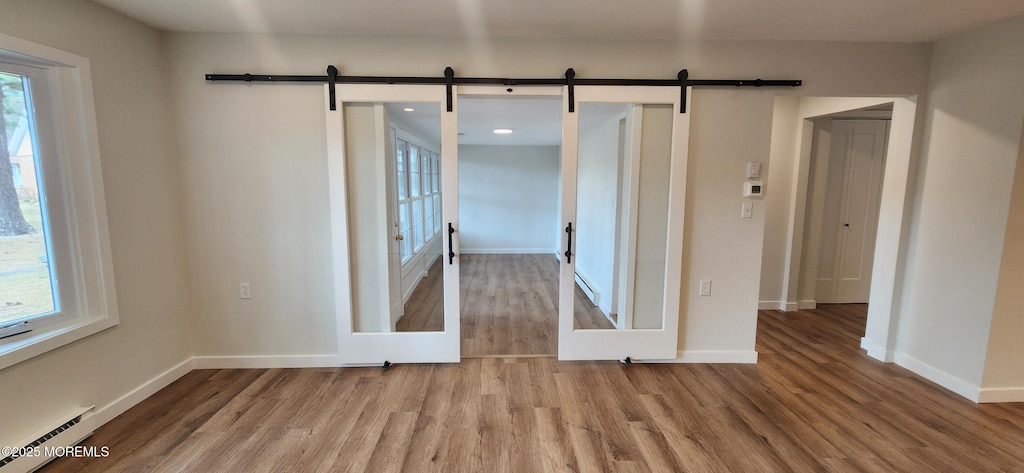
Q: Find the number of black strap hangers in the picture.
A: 4